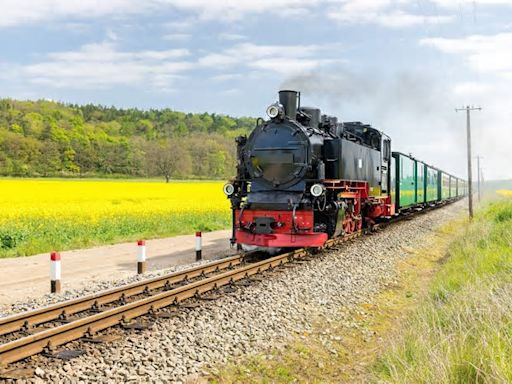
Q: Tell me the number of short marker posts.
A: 3